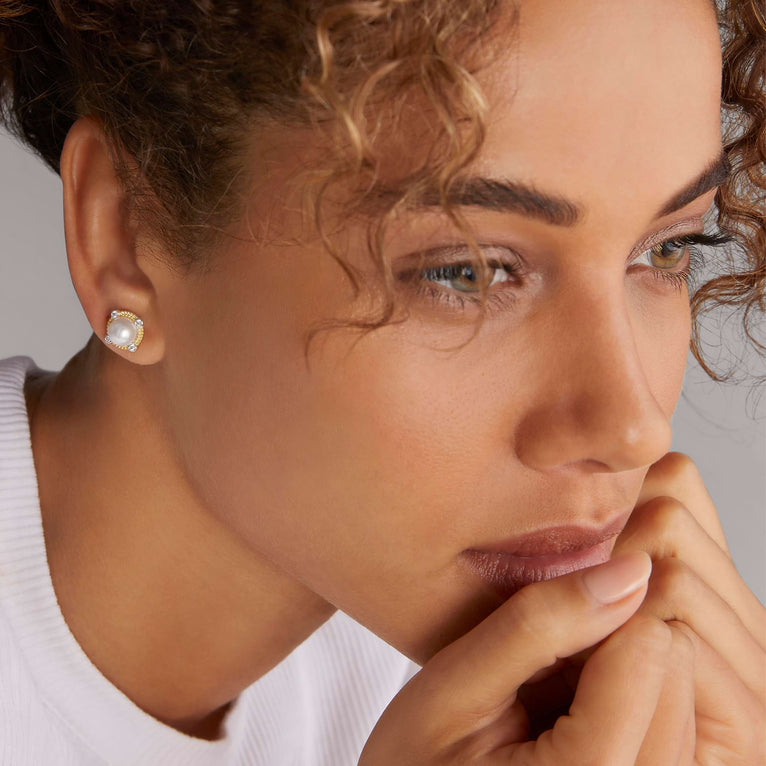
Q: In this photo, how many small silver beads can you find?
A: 4